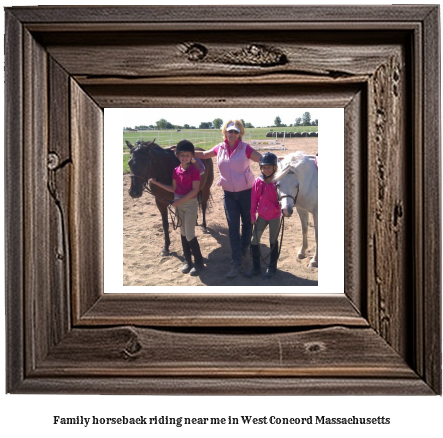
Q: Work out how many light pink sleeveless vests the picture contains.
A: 1